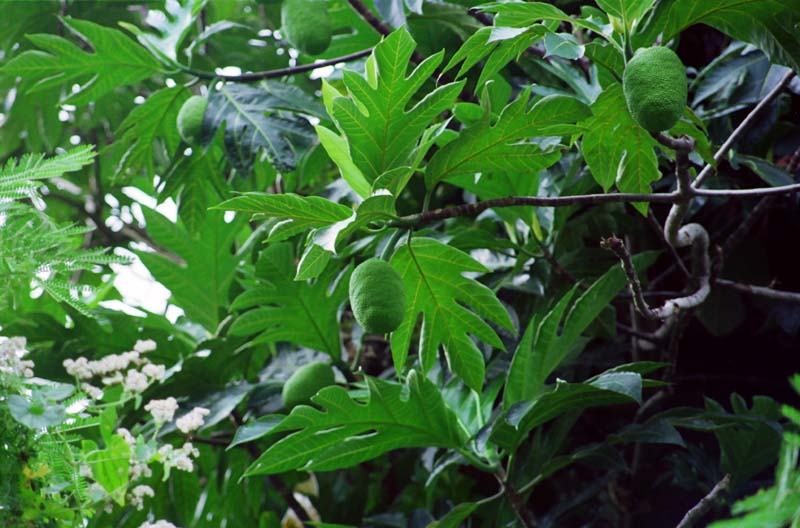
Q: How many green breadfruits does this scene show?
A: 5